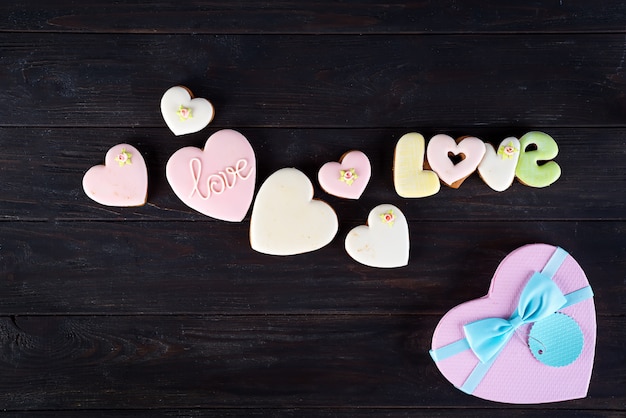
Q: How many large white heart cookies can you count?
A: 1